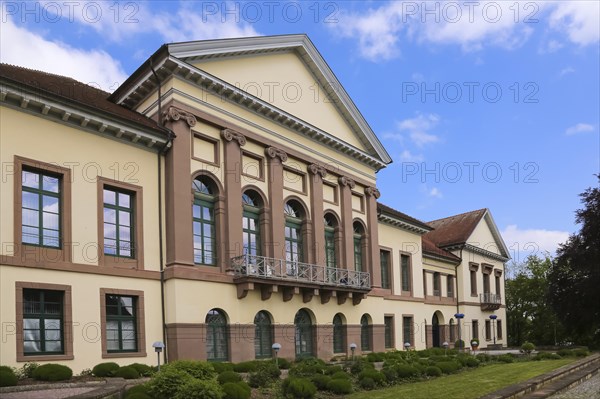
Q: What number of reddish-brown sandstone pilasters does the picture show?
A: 6